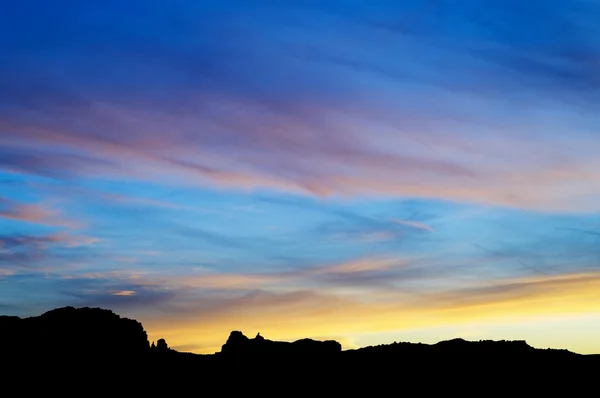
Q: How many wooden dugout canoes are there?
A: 0